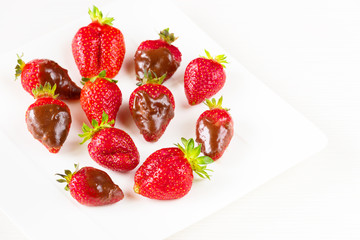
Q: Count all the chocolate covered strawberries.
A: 6